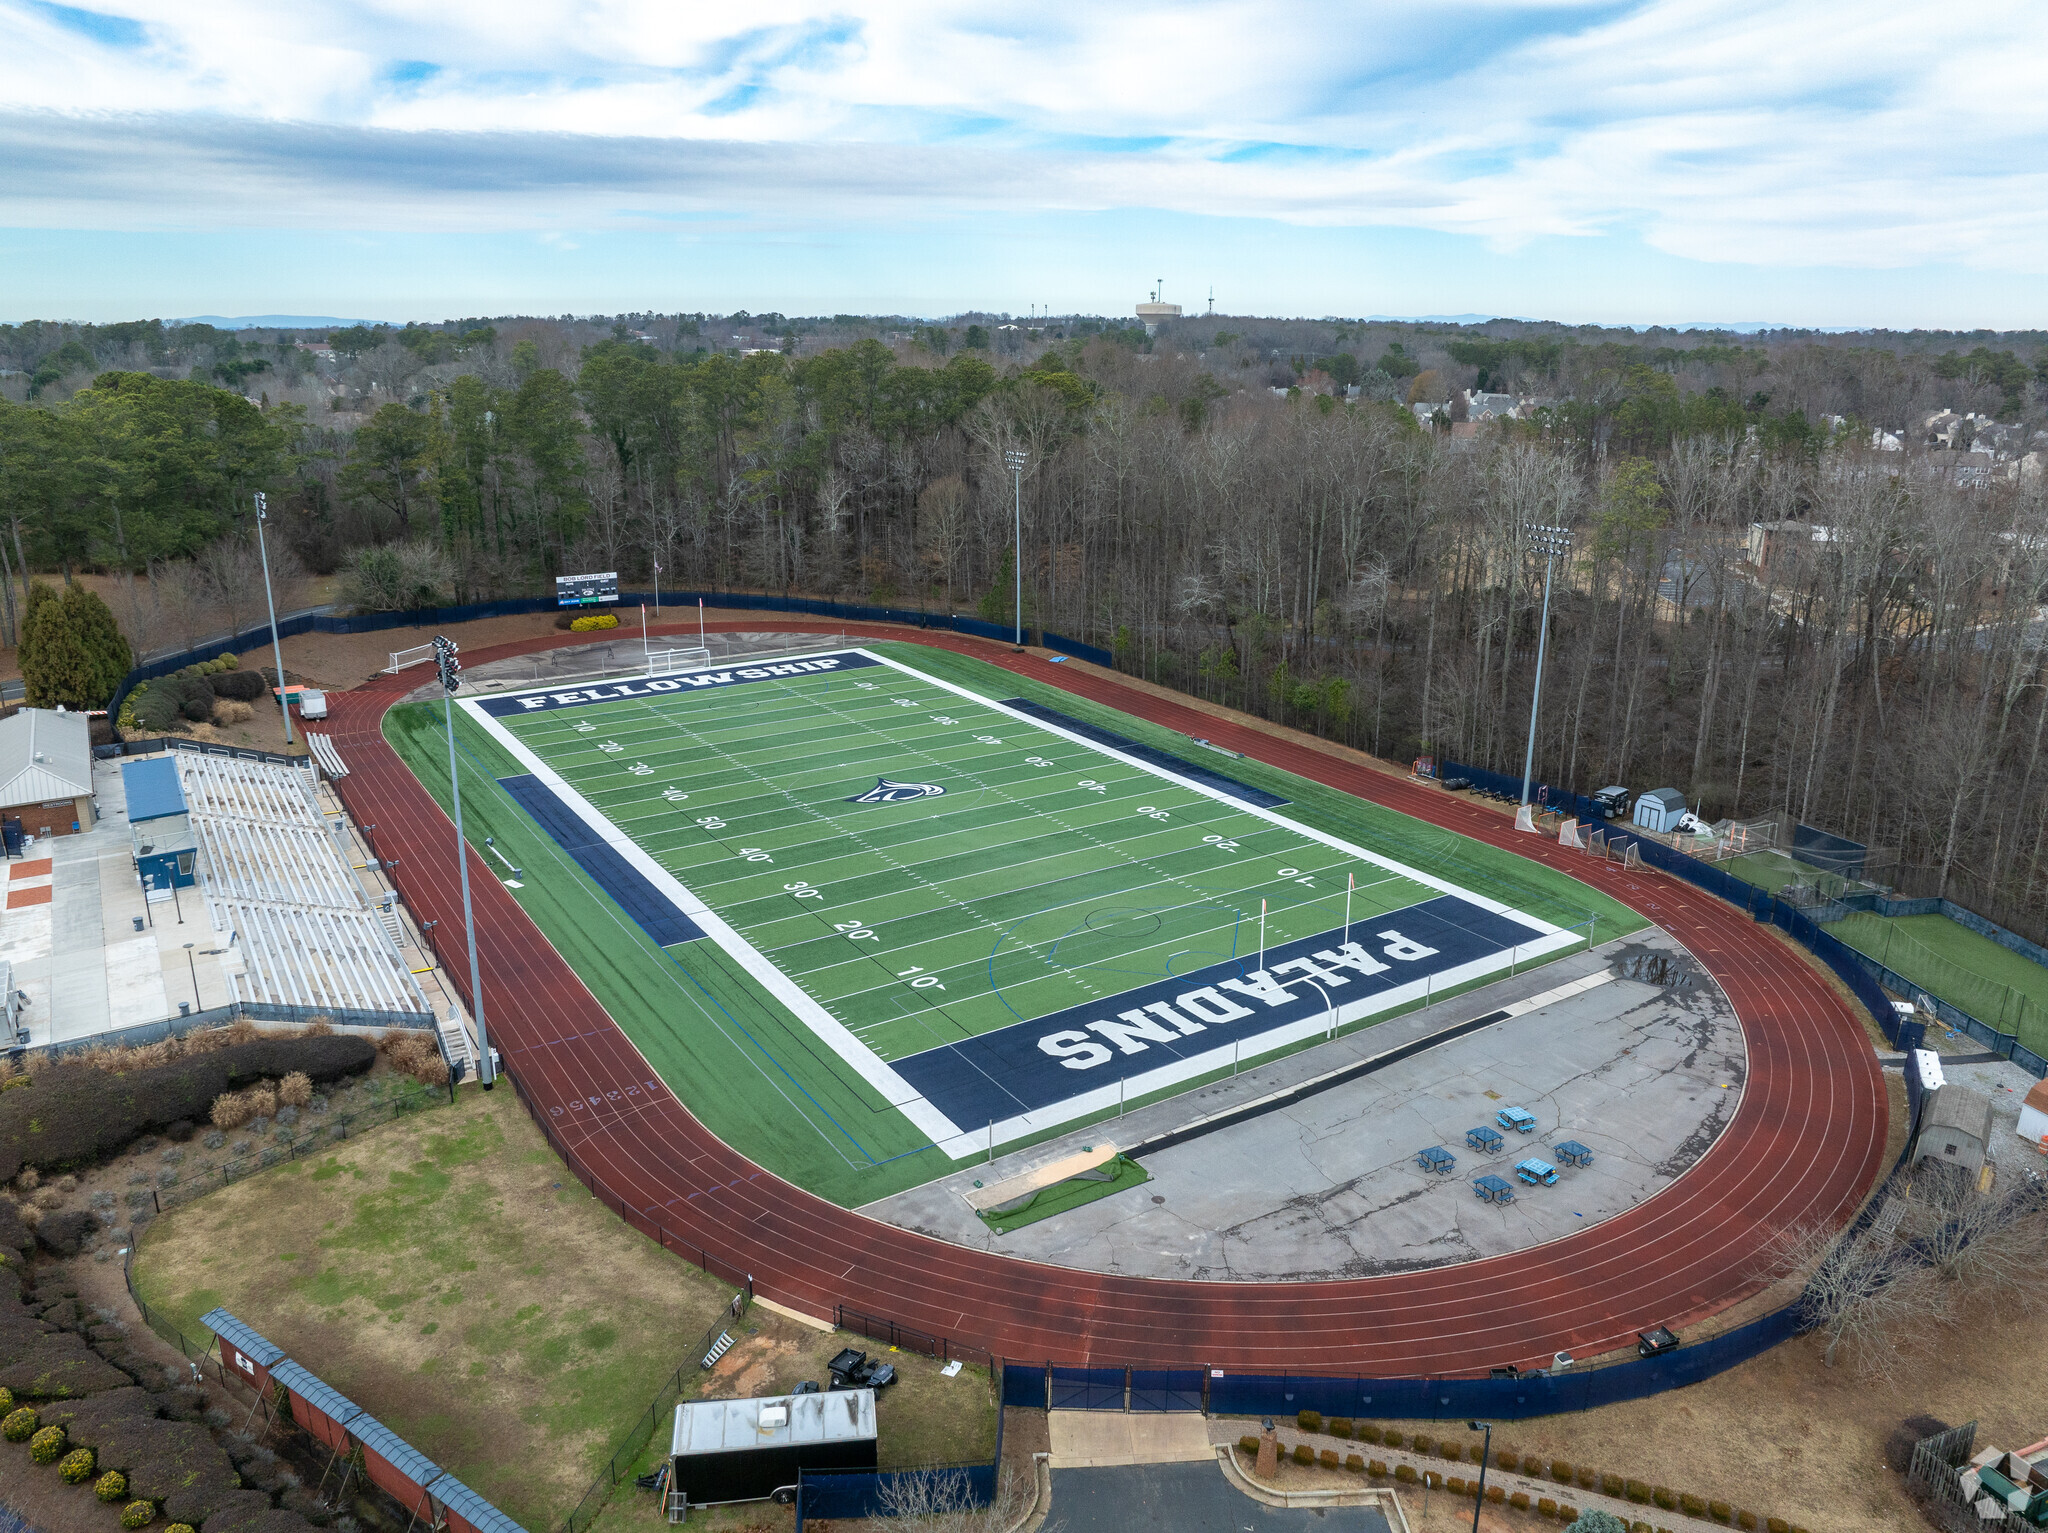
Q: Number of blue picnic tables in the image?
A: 6